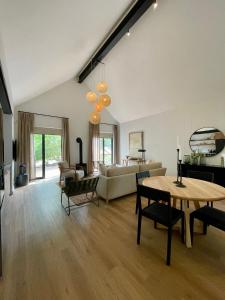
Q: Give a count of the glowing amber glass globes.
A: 5